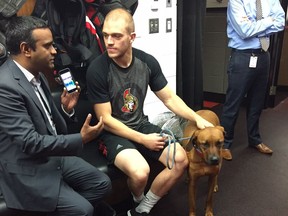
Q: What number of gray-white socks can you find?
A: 2